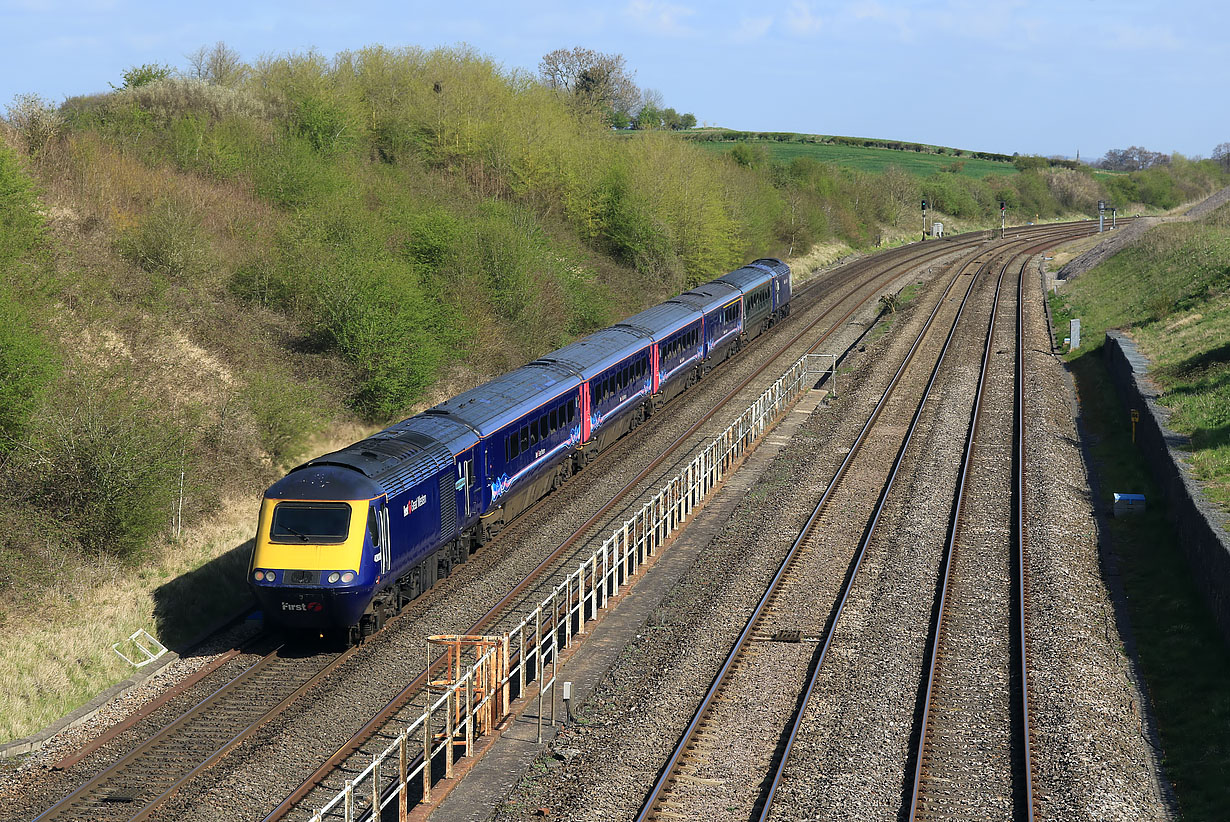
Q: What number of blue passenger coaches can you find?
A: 4